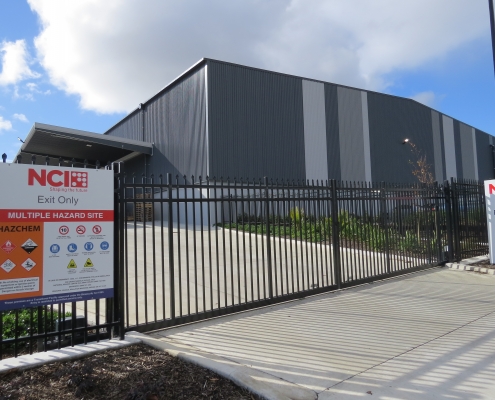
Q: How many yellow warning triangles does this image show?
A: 2